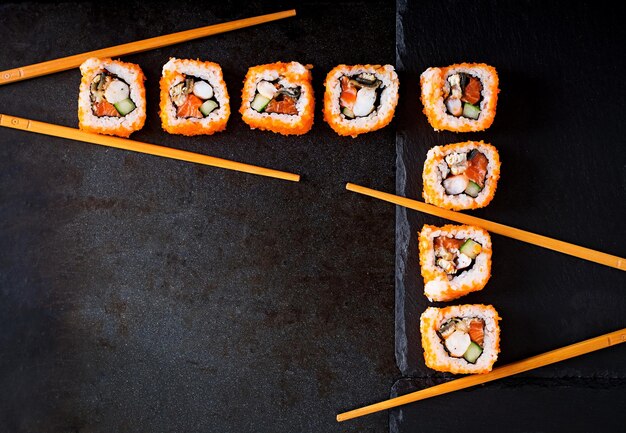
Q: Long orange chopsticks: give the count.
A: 4